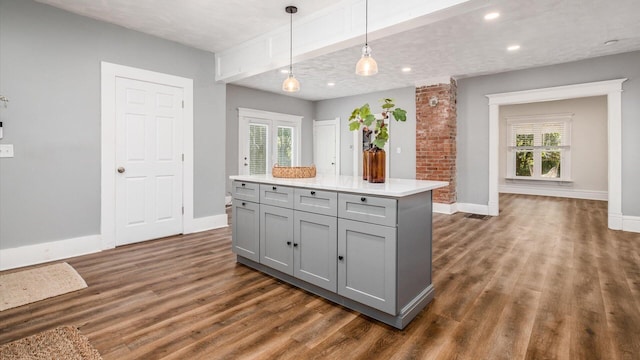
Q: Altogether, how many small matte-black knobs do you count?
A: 8